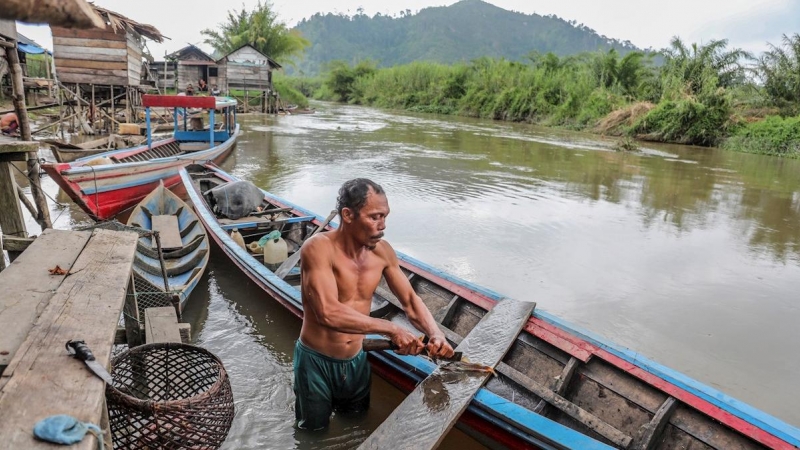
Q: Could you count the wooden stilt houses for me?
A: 3